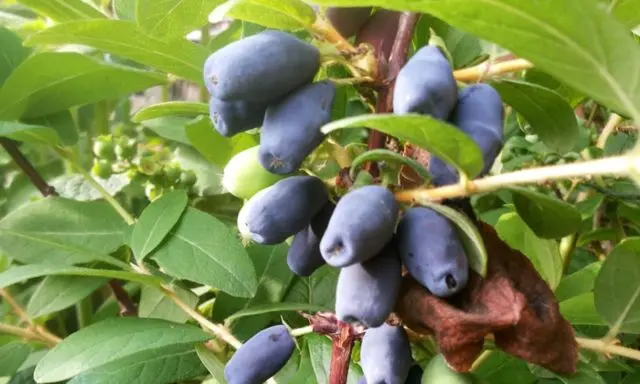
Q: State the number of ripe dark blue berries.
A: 13